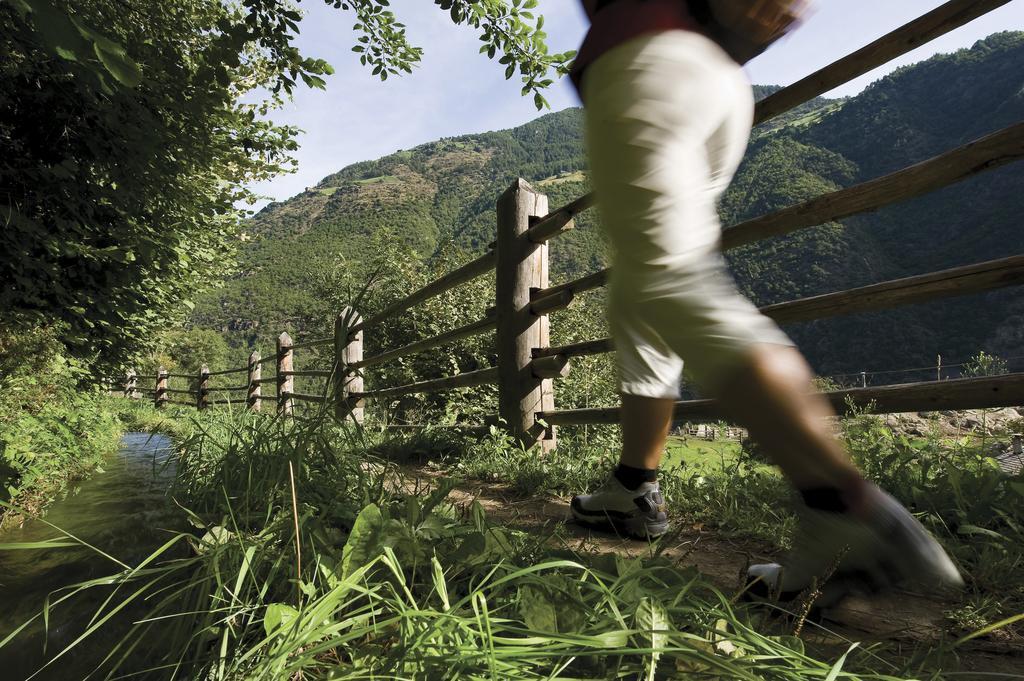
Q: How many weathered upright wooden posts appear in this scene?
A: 7